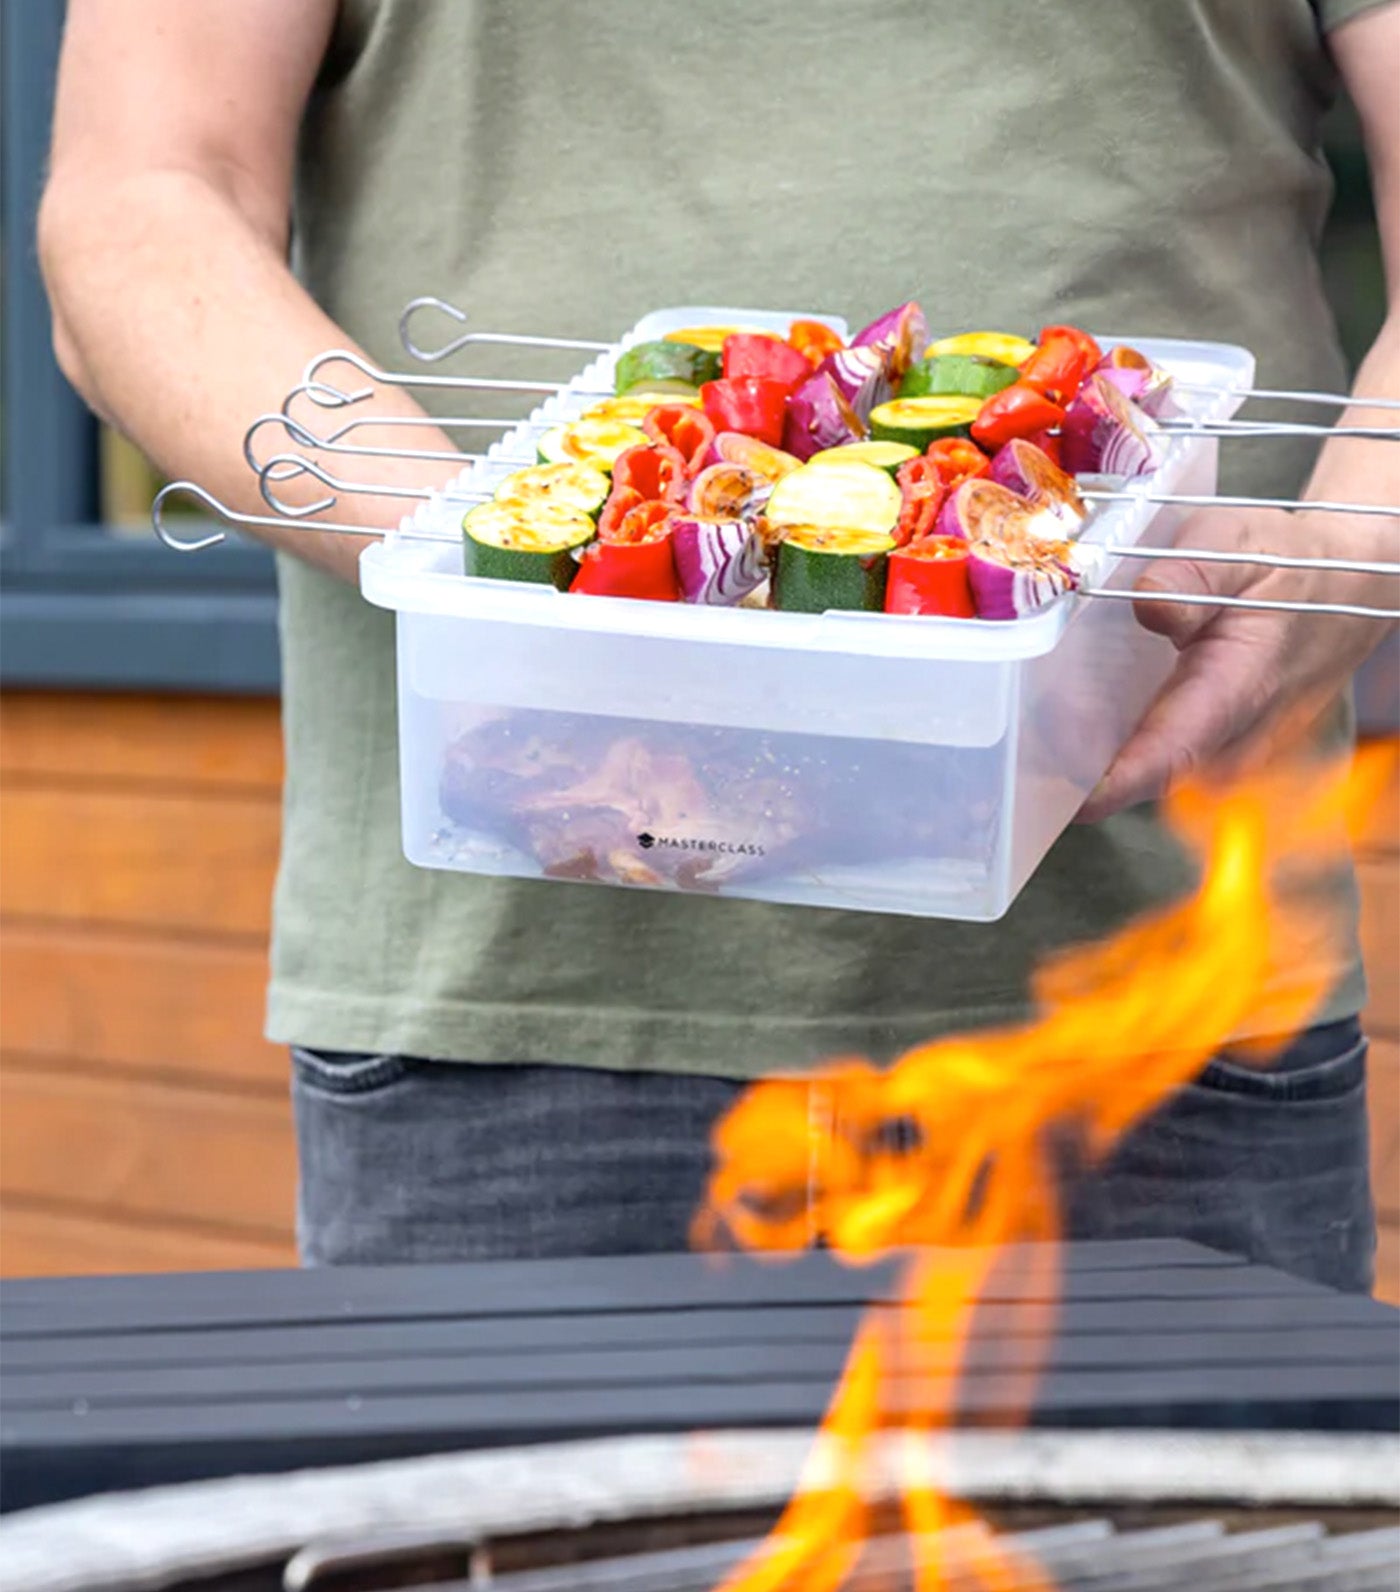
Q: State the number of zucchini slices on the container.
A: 12